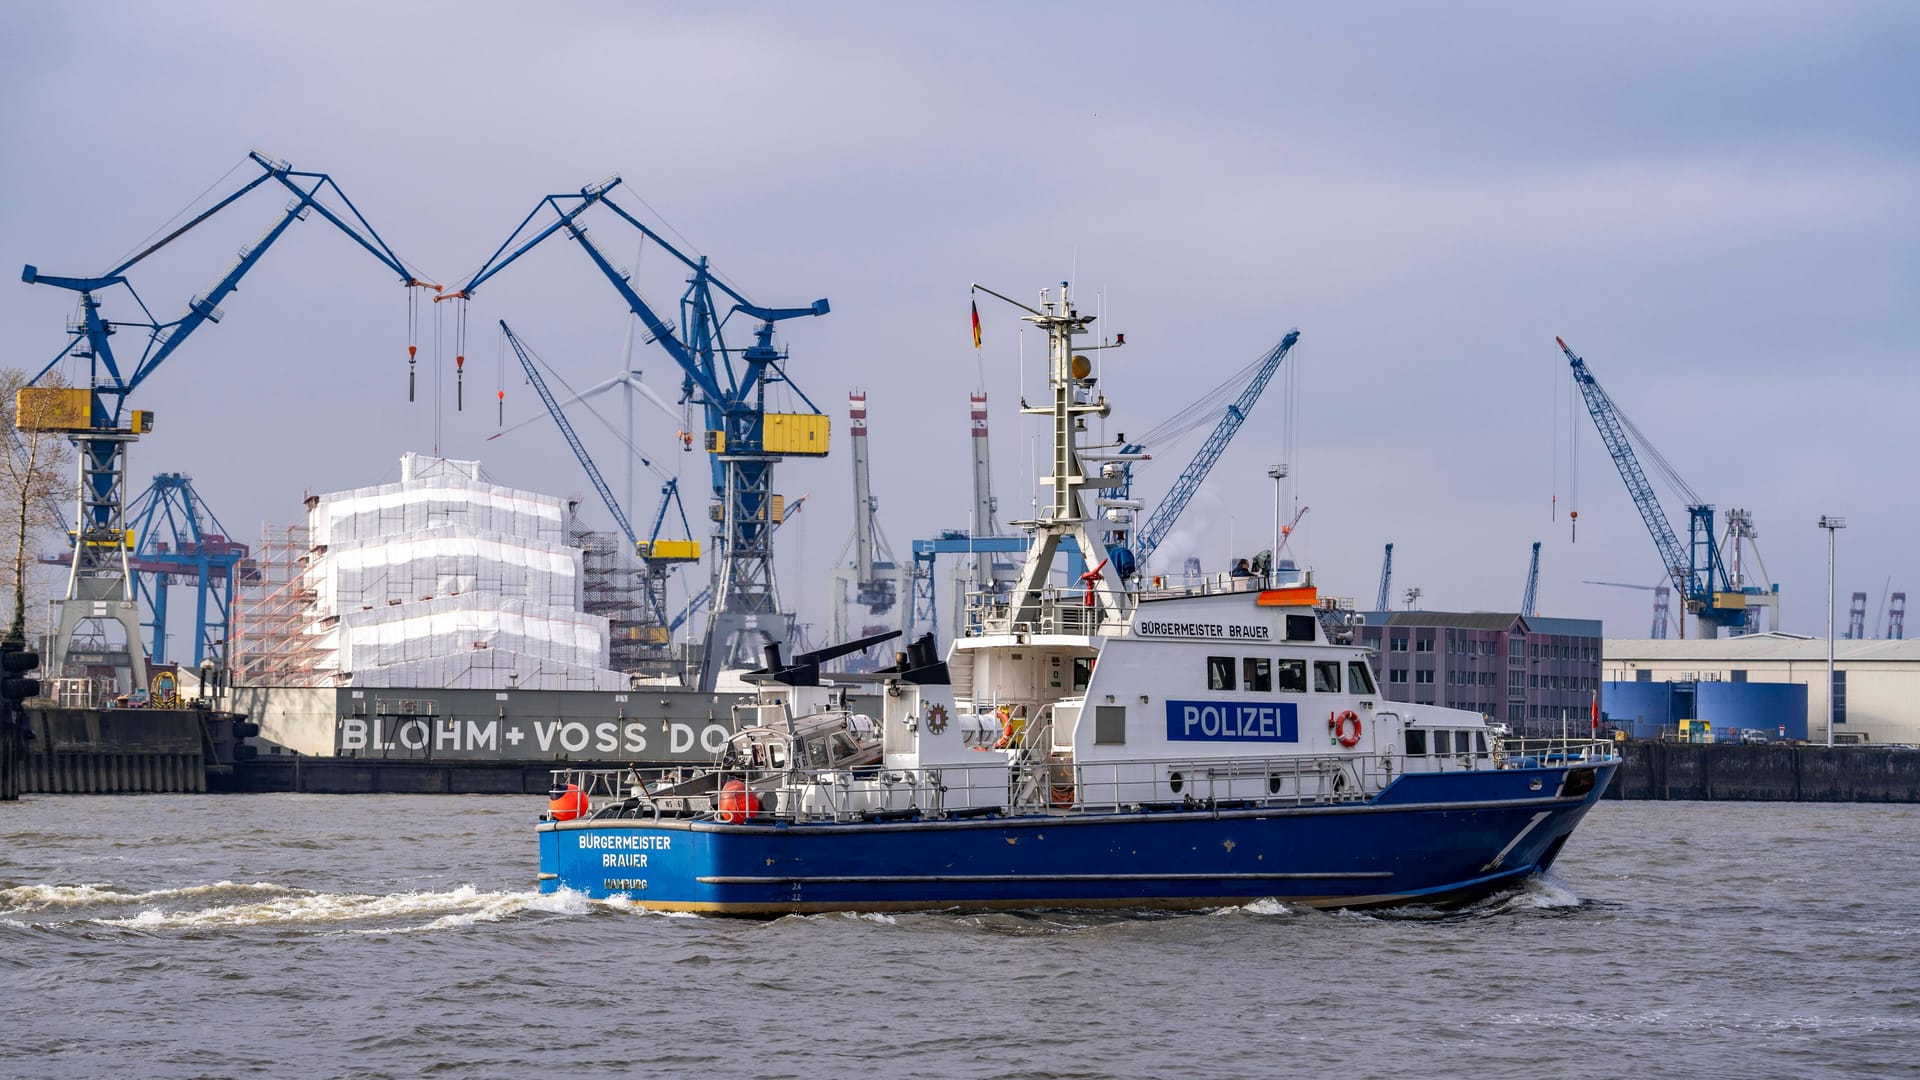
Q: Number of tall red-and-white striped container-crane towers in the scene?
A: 2